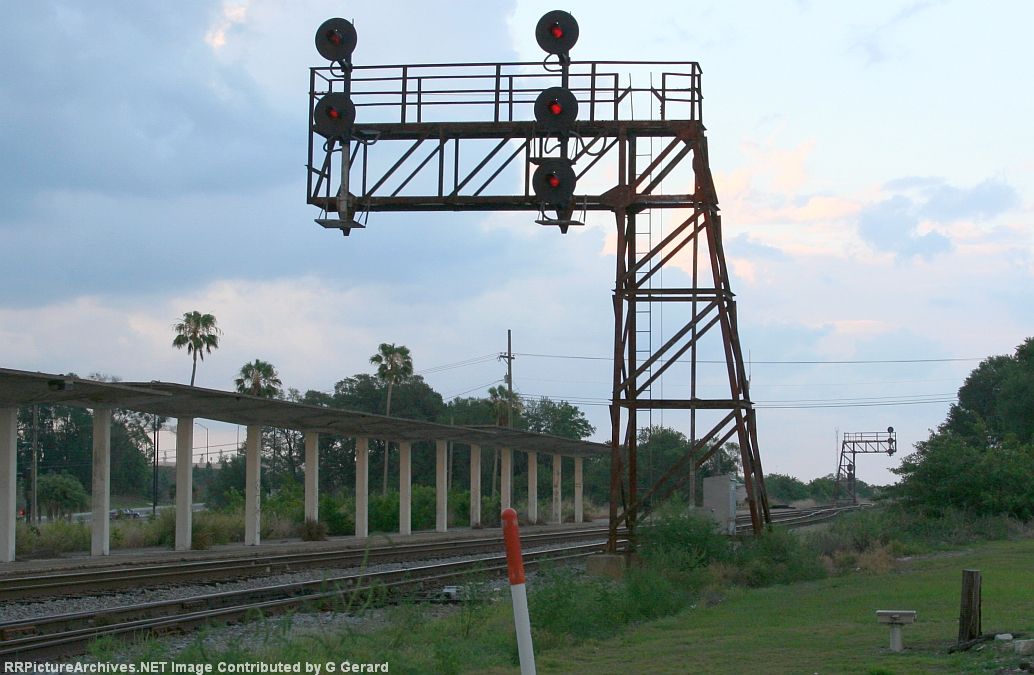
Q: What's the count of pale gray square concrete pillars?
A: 13